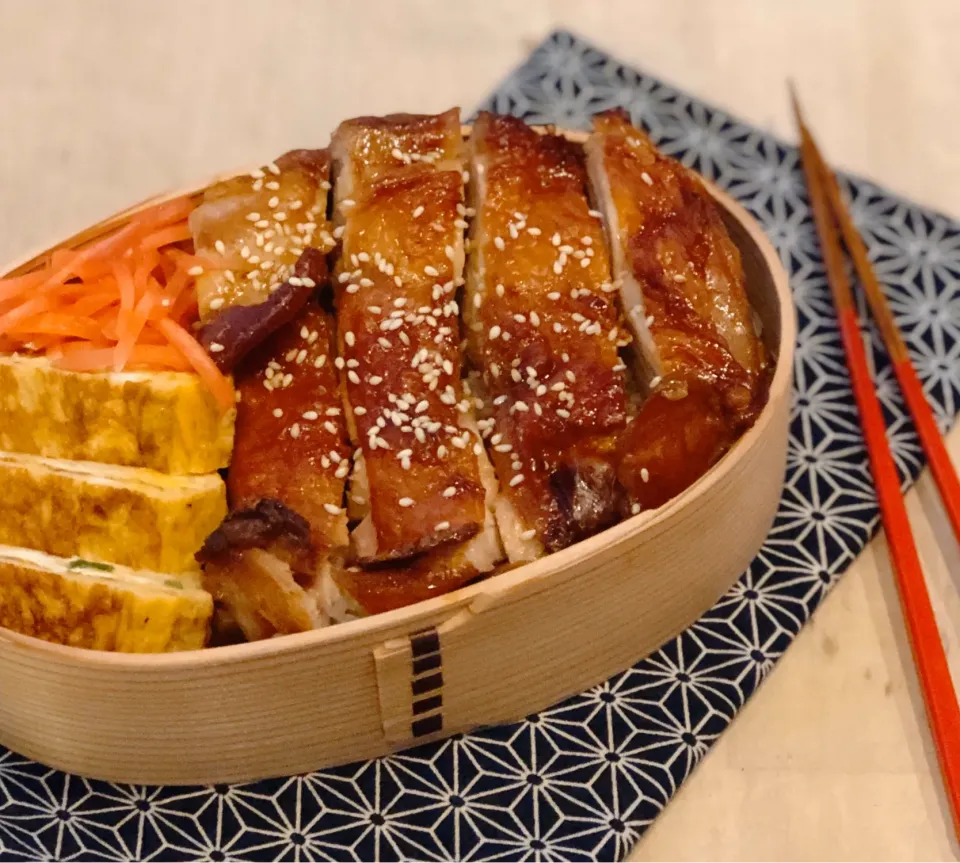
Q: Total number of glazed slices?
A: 4